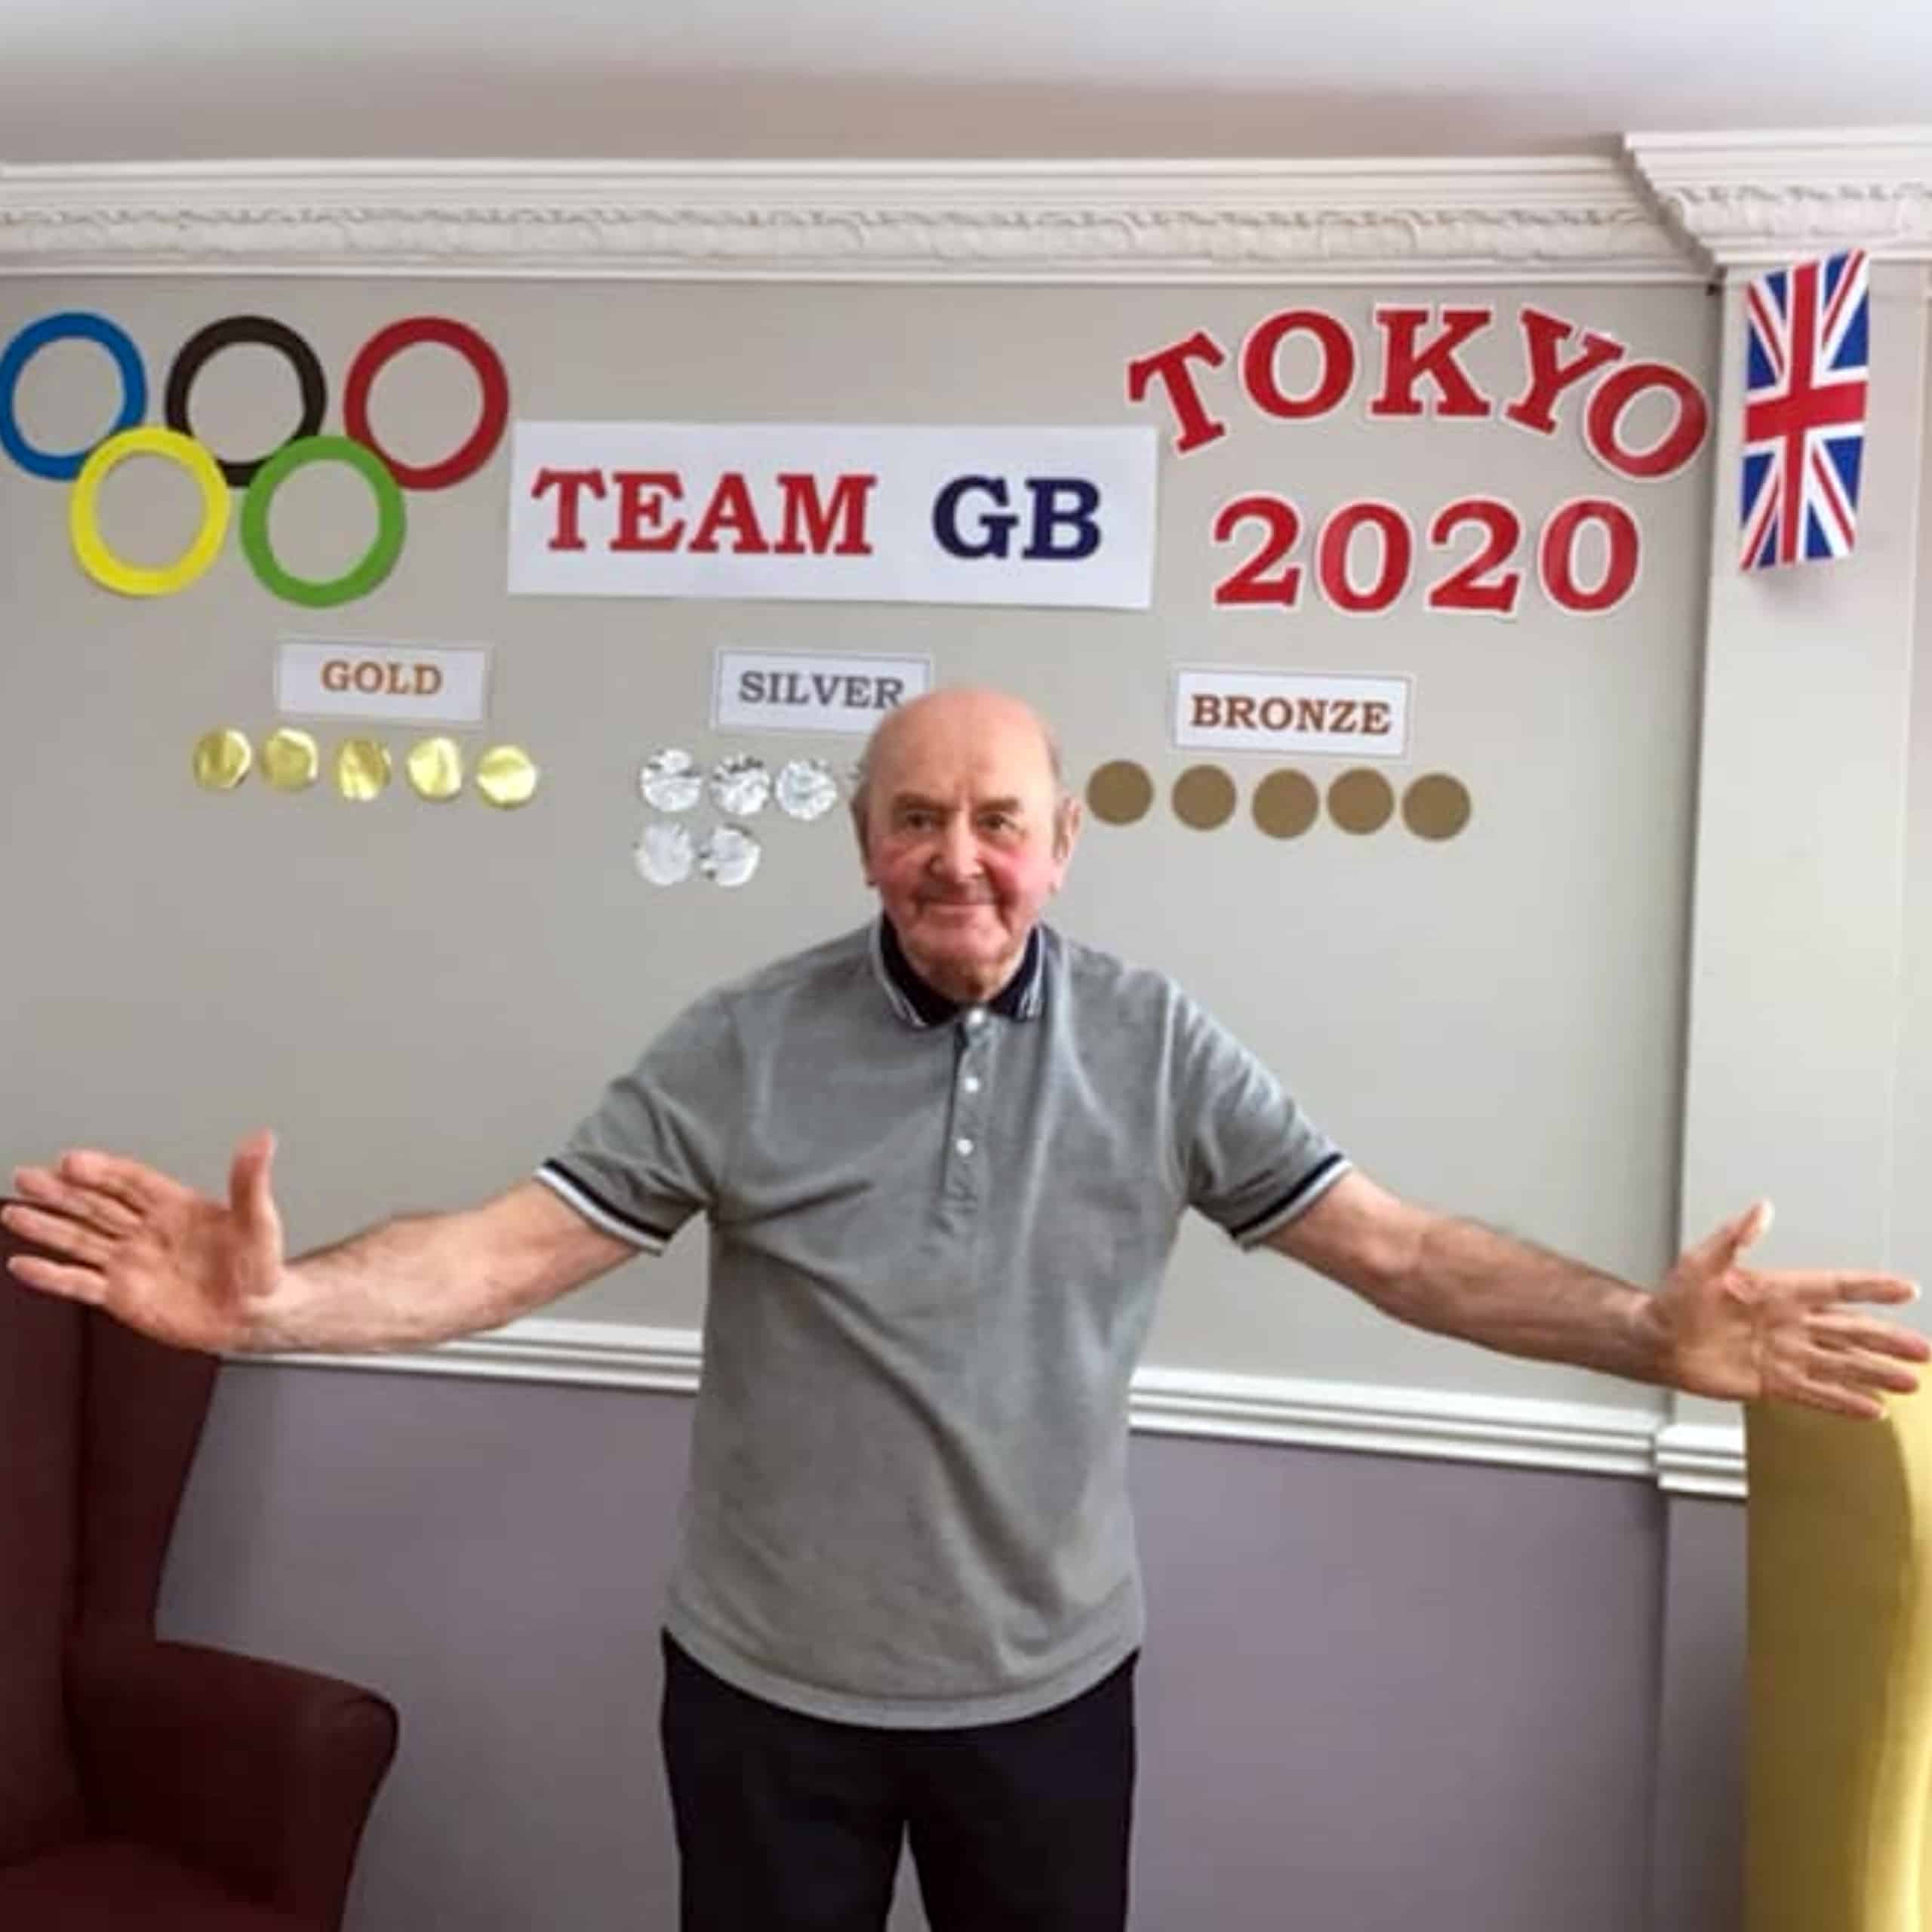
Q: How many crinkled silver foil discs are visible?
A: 5